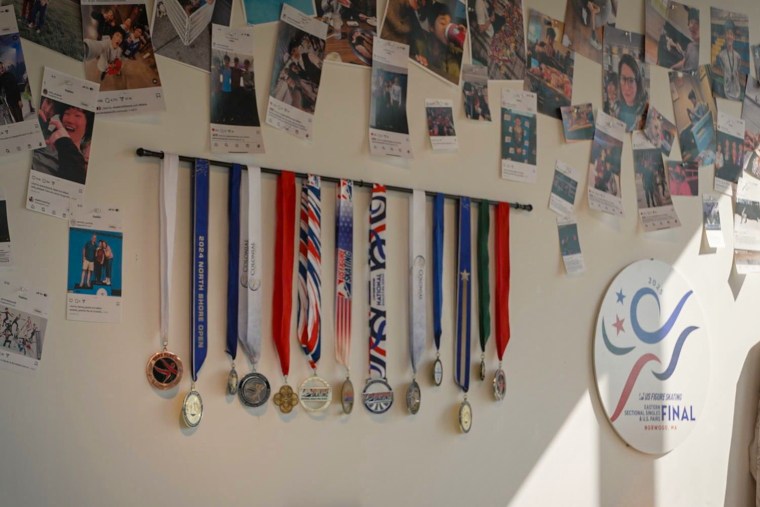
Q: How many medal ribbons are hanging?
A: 13